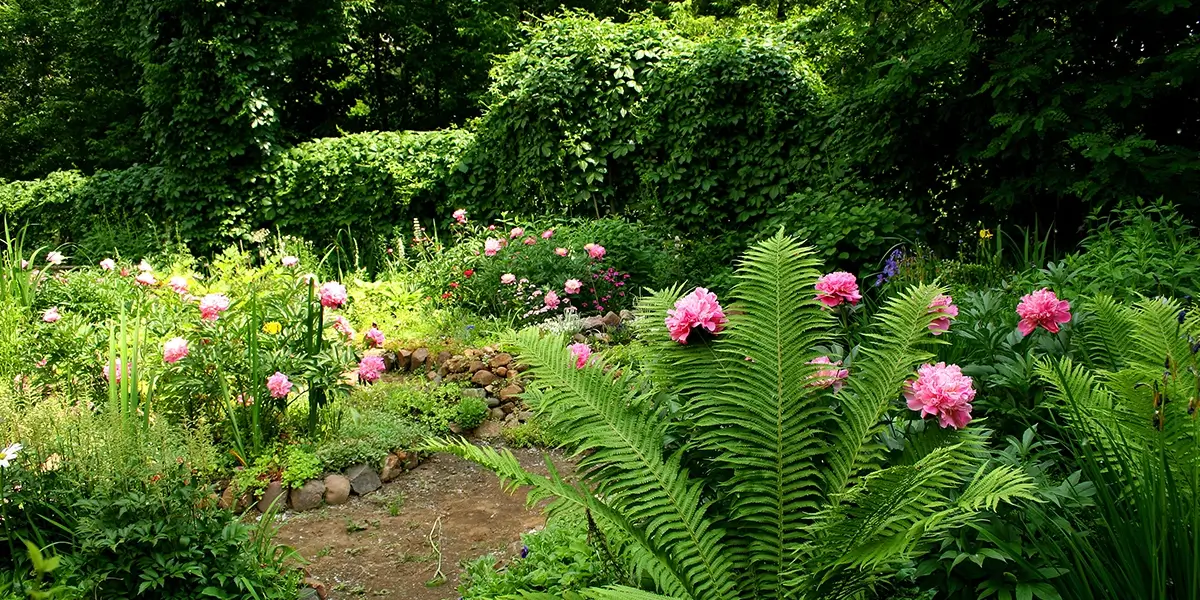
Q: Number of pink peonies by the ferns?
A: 7